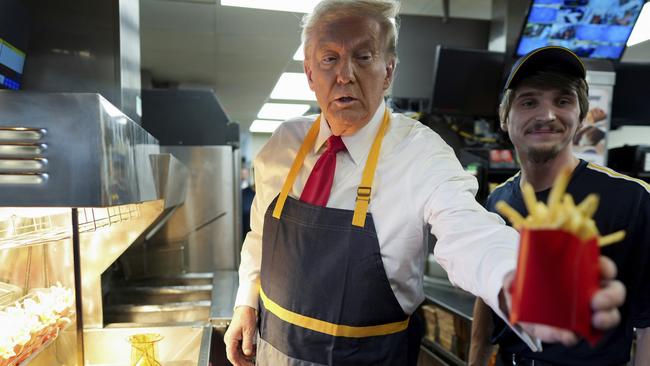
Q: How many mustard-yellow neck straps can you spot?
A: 2